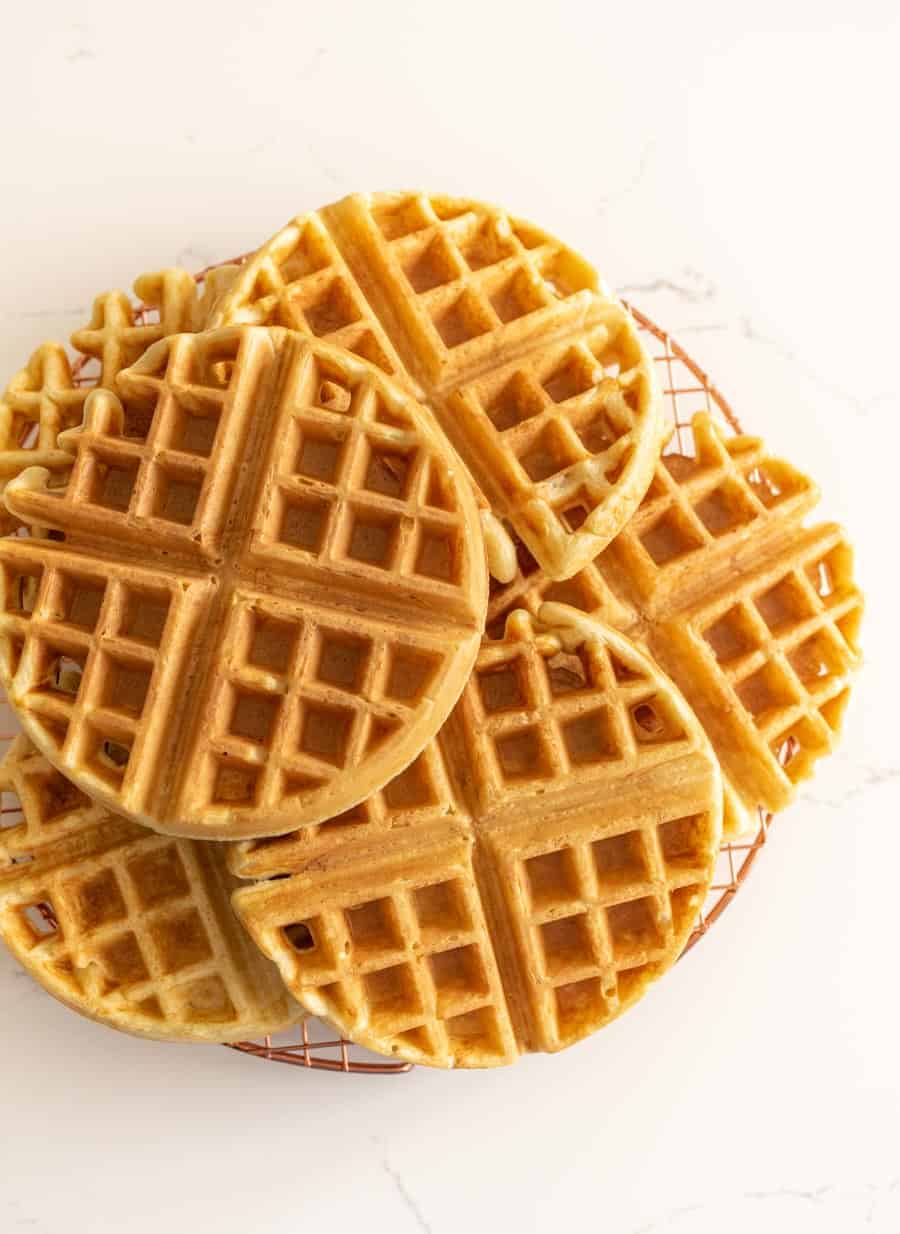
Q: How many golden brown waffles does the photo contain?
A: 6